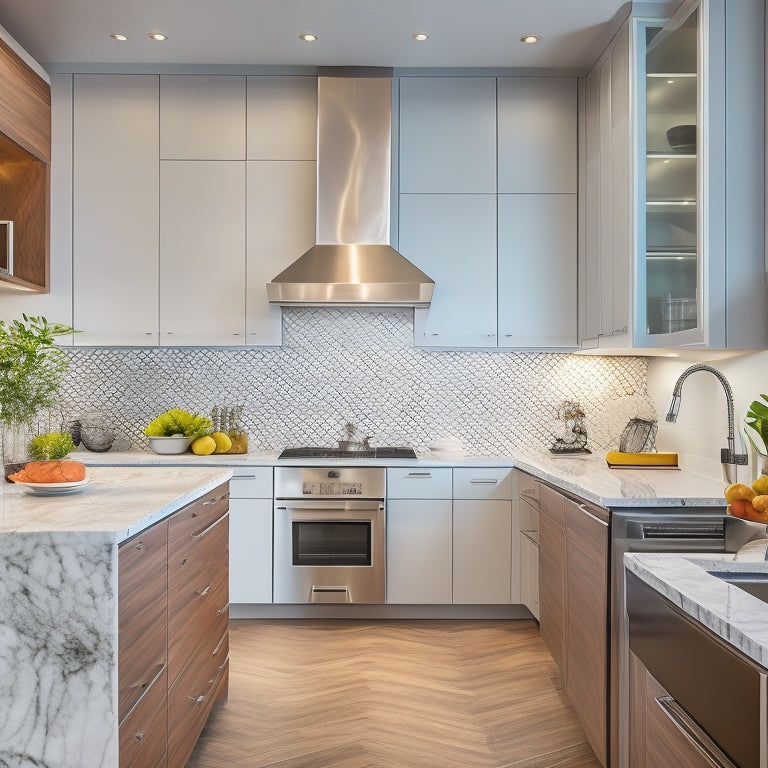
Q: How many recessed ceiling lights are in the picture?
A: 5